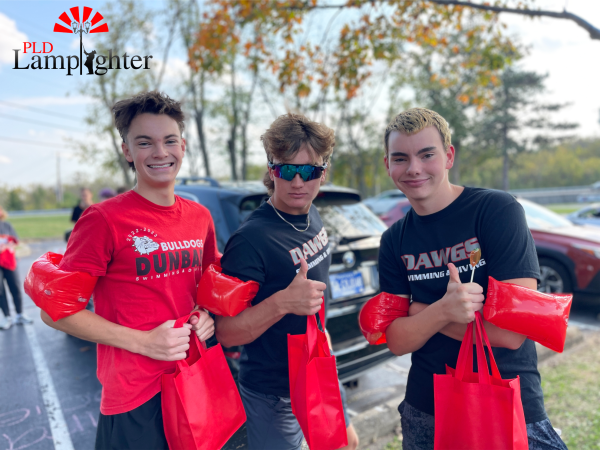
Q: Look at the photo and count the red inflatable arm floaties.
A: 4